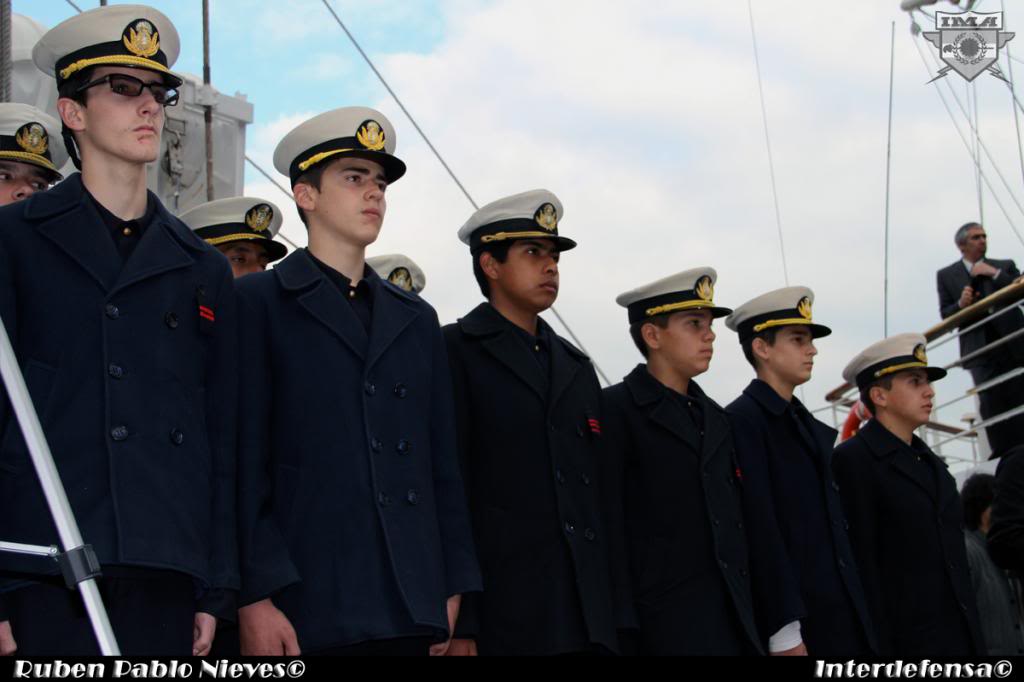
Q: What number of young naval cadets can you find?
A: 9